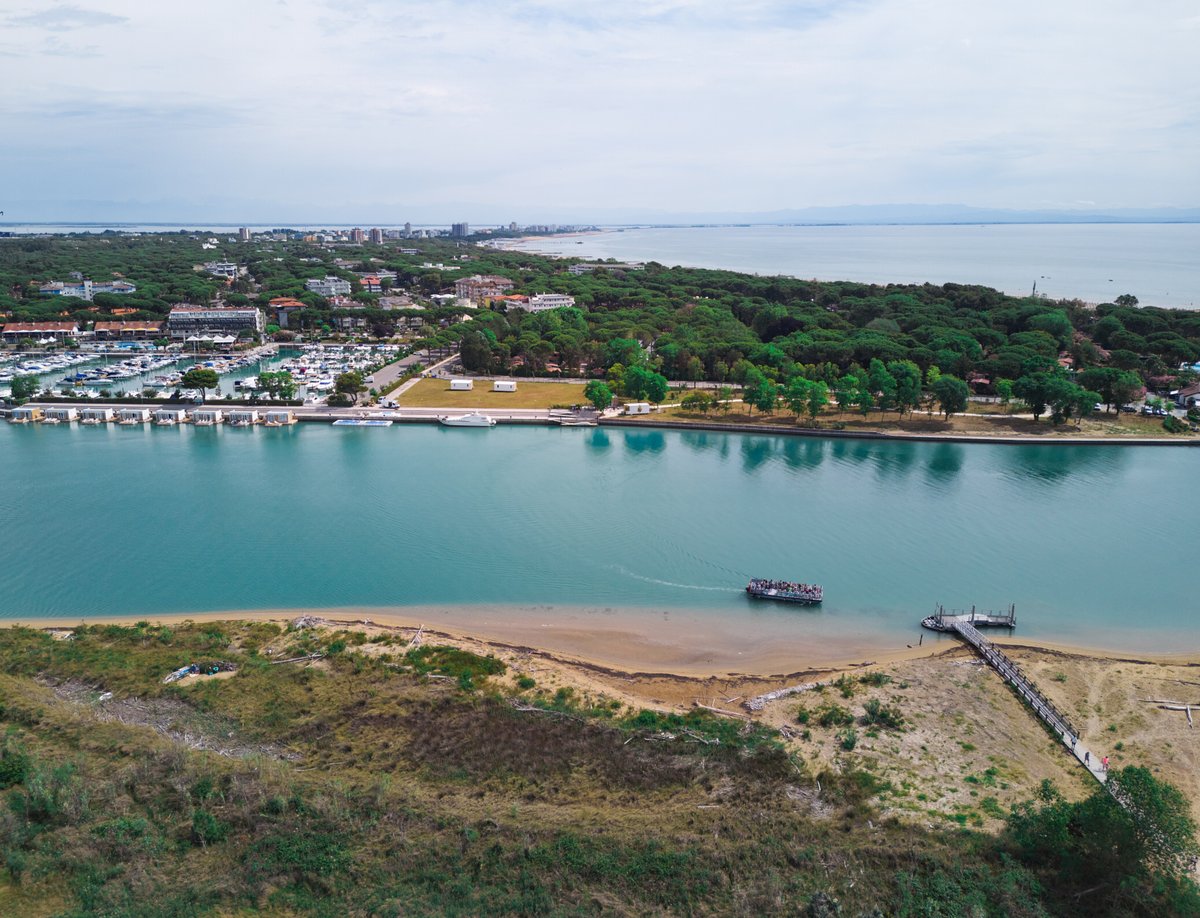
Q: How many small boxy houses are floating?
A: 8